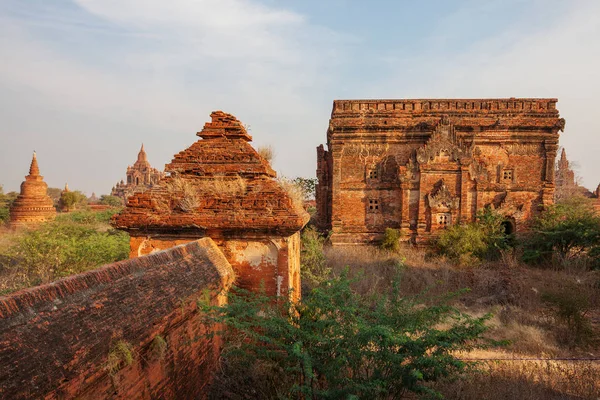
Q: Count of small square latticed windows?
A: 4